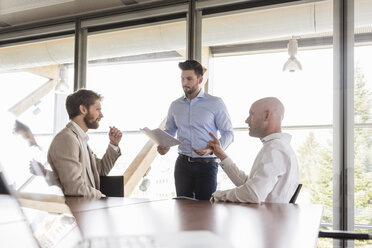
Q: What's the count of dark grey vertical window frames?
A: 3